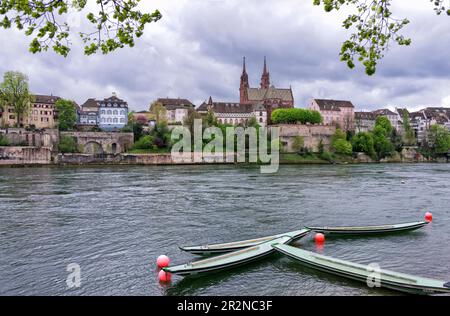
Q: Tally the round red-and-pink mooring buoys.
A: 4